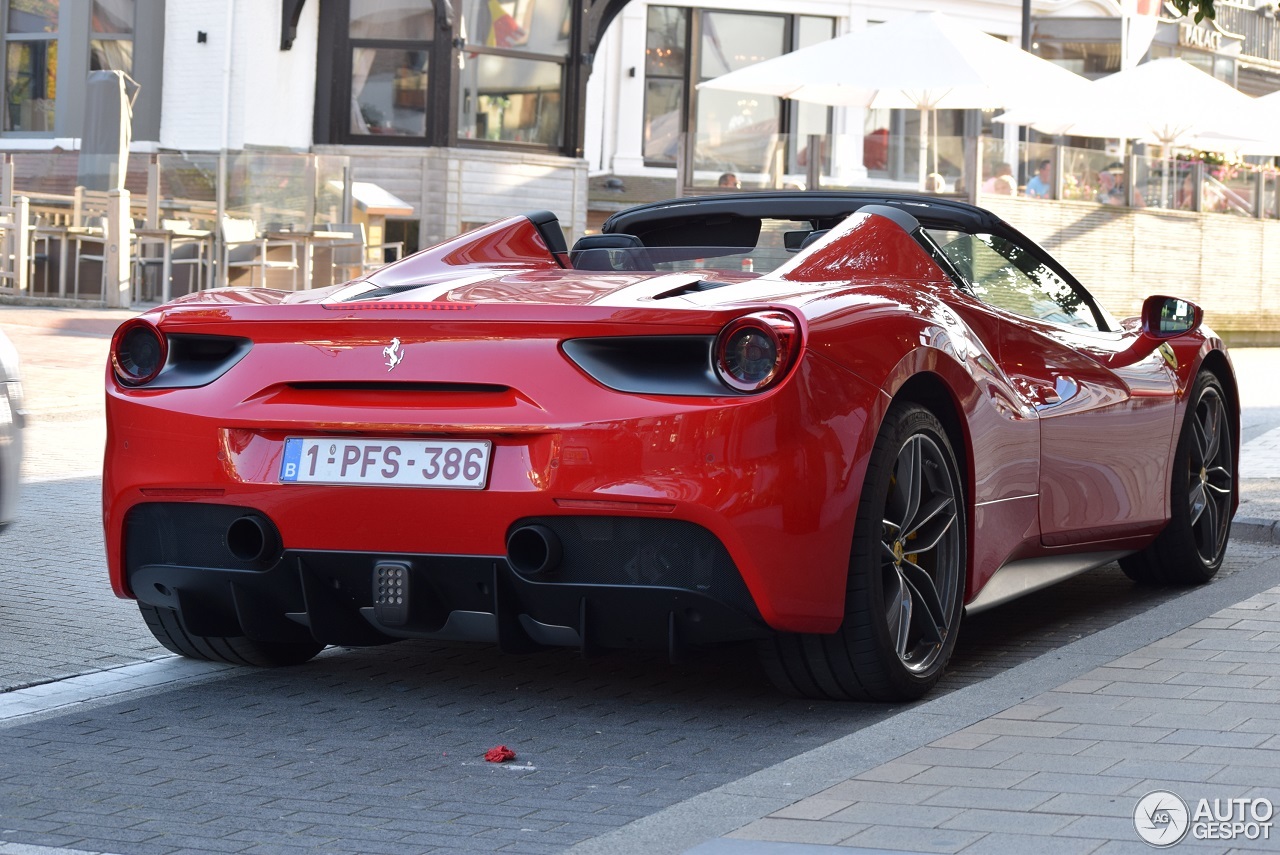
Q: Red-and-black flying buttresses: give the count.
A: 2